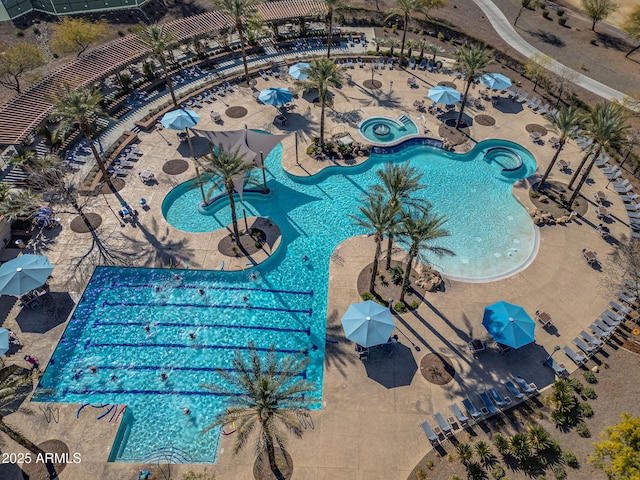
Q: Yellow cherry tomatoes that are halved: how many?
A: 0